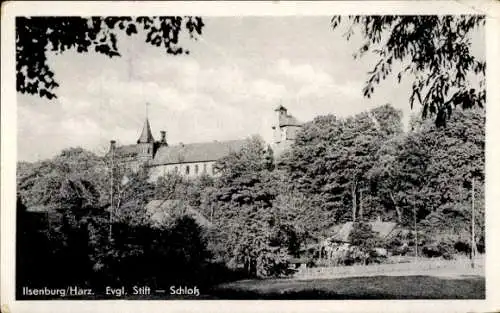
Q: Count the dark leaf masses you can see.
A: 2